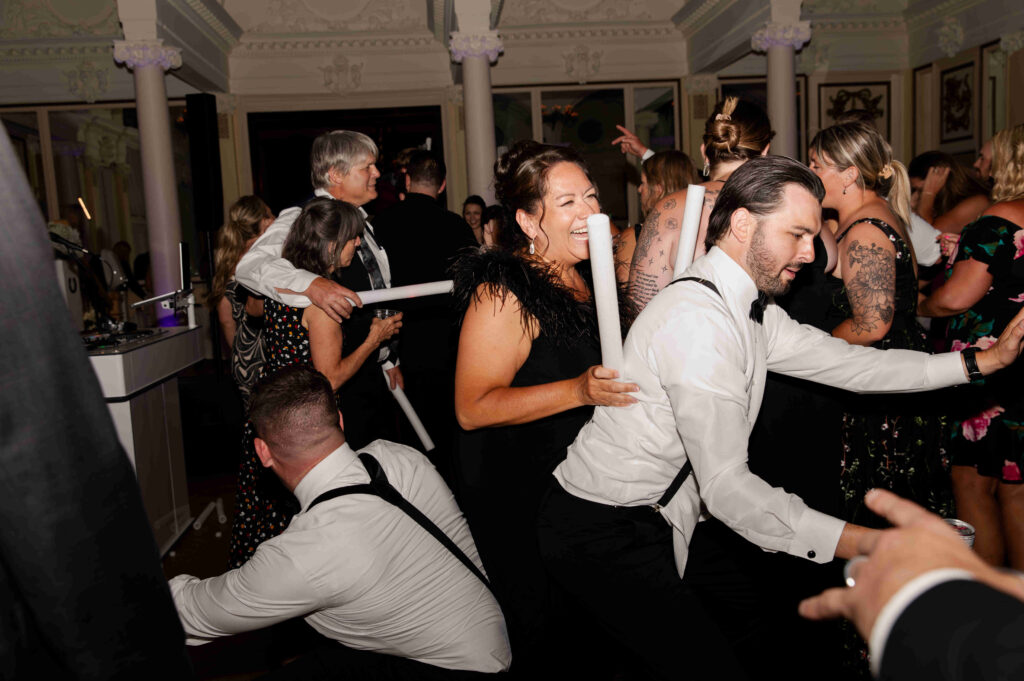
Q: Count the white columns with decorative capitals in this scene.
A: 3